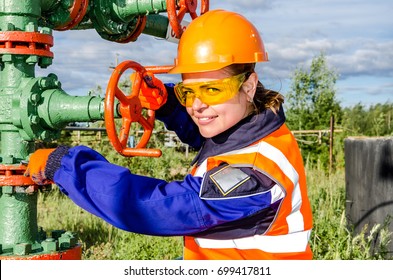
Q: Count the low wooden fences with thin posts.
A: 1